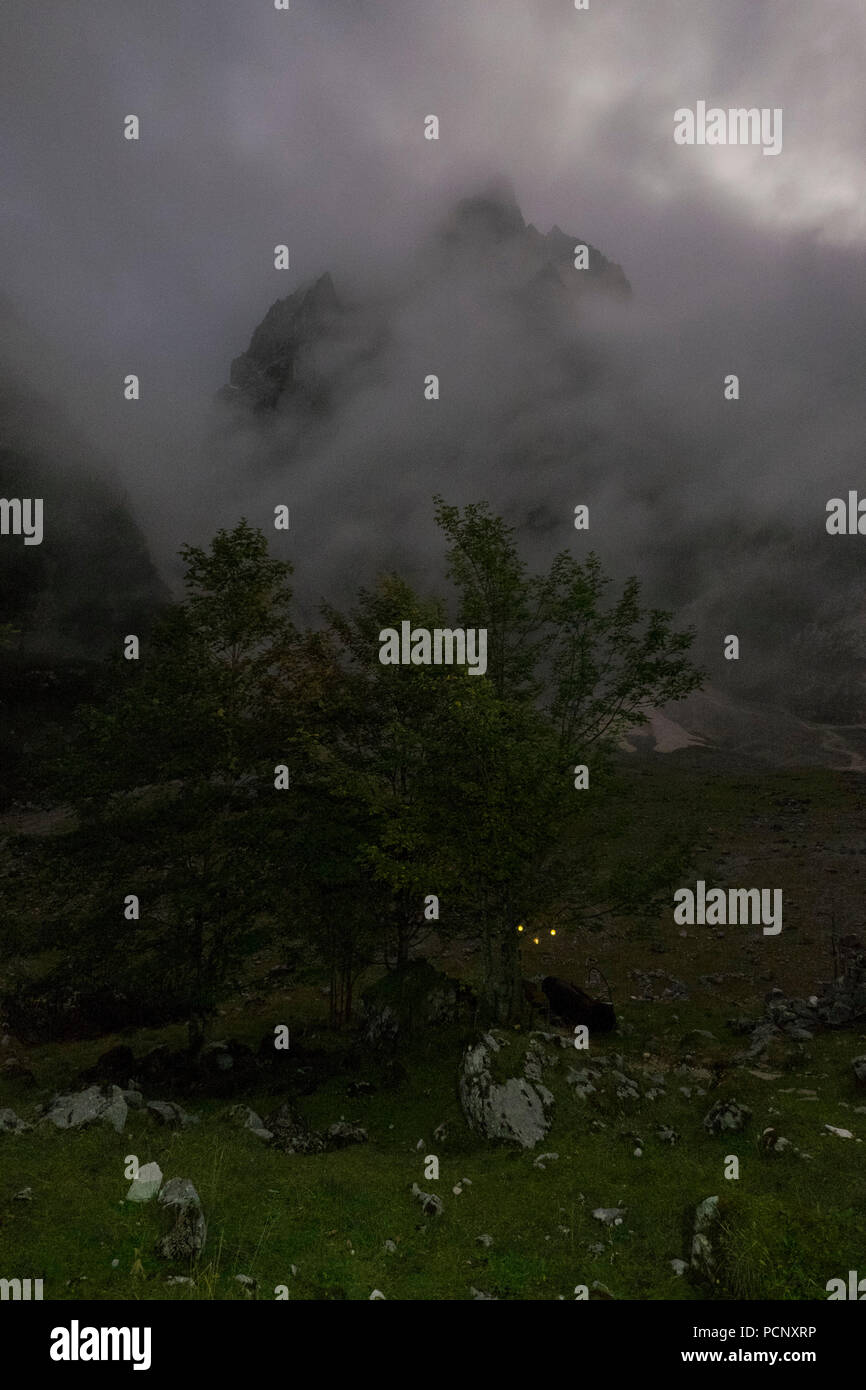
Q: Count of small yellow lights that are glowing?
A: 3